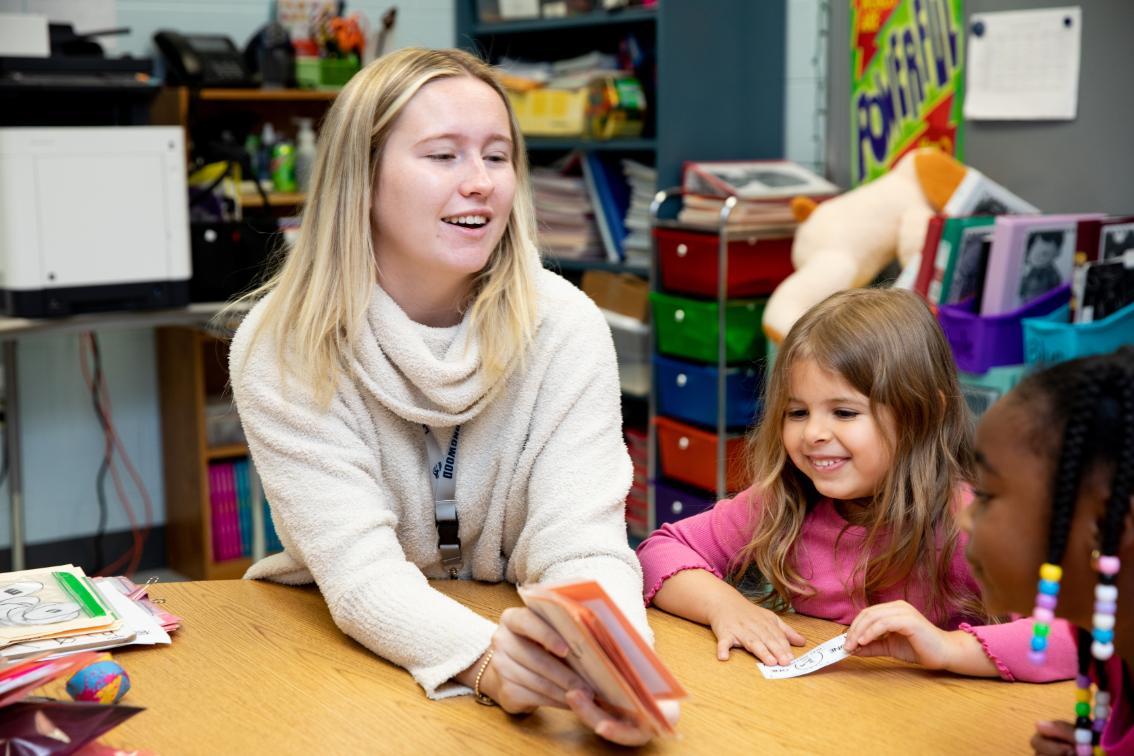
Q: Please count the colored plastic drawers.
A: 5